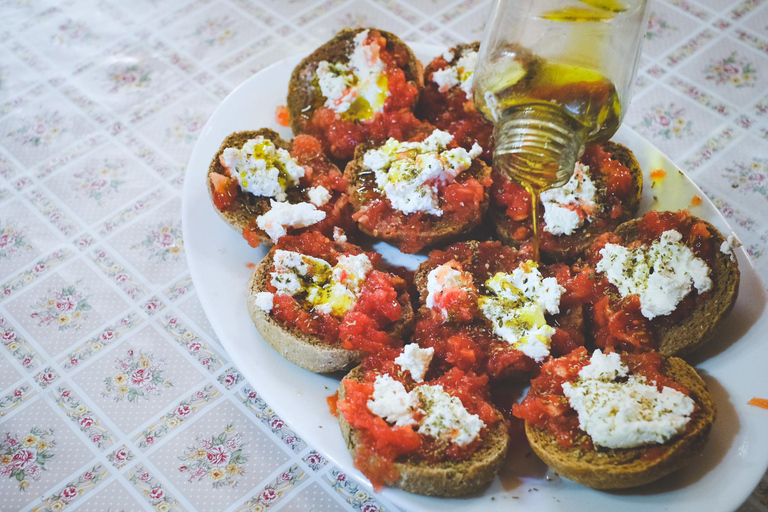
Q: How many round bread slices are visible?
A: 10